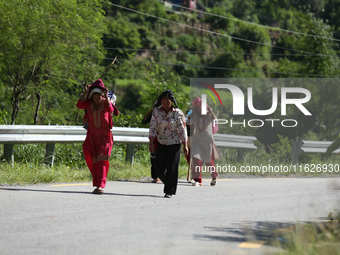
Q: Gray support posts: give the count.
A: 5